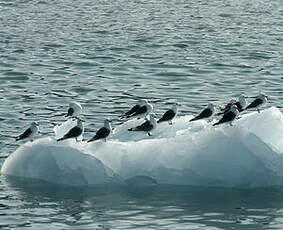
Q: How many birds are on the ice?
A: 13